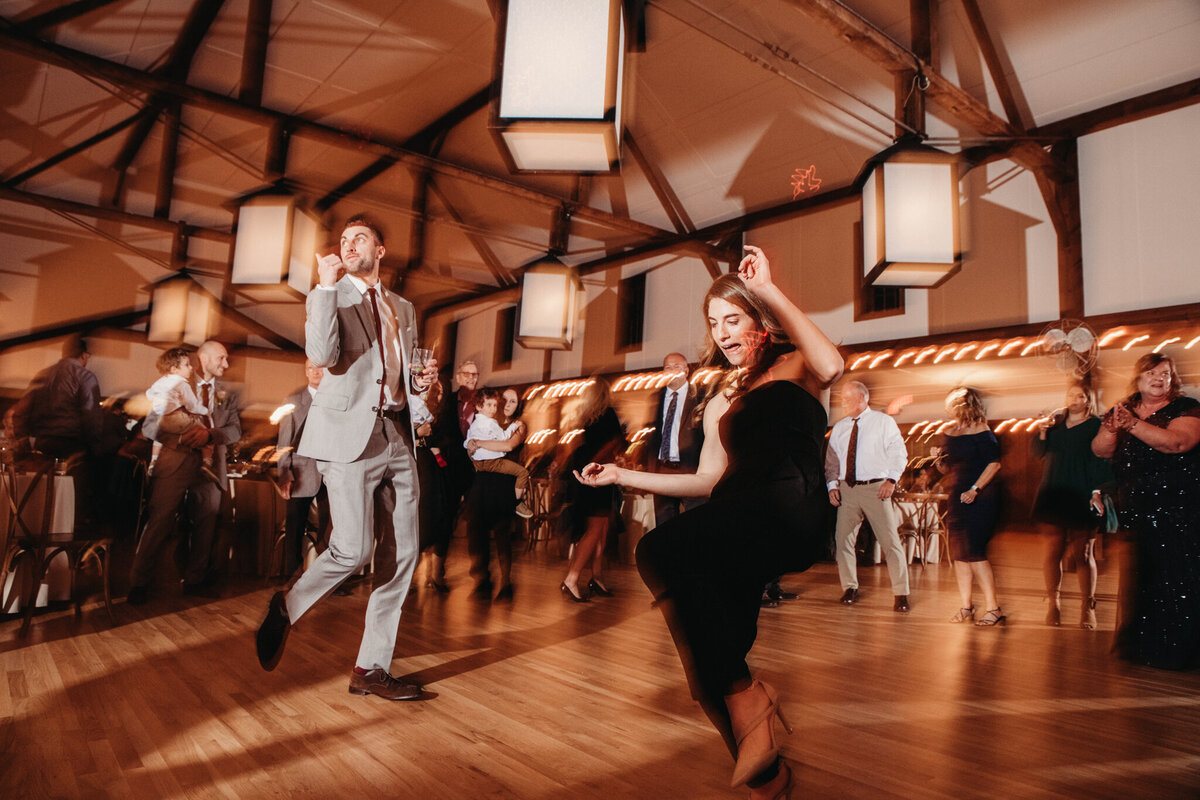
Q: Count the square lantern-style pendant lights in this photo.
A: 5